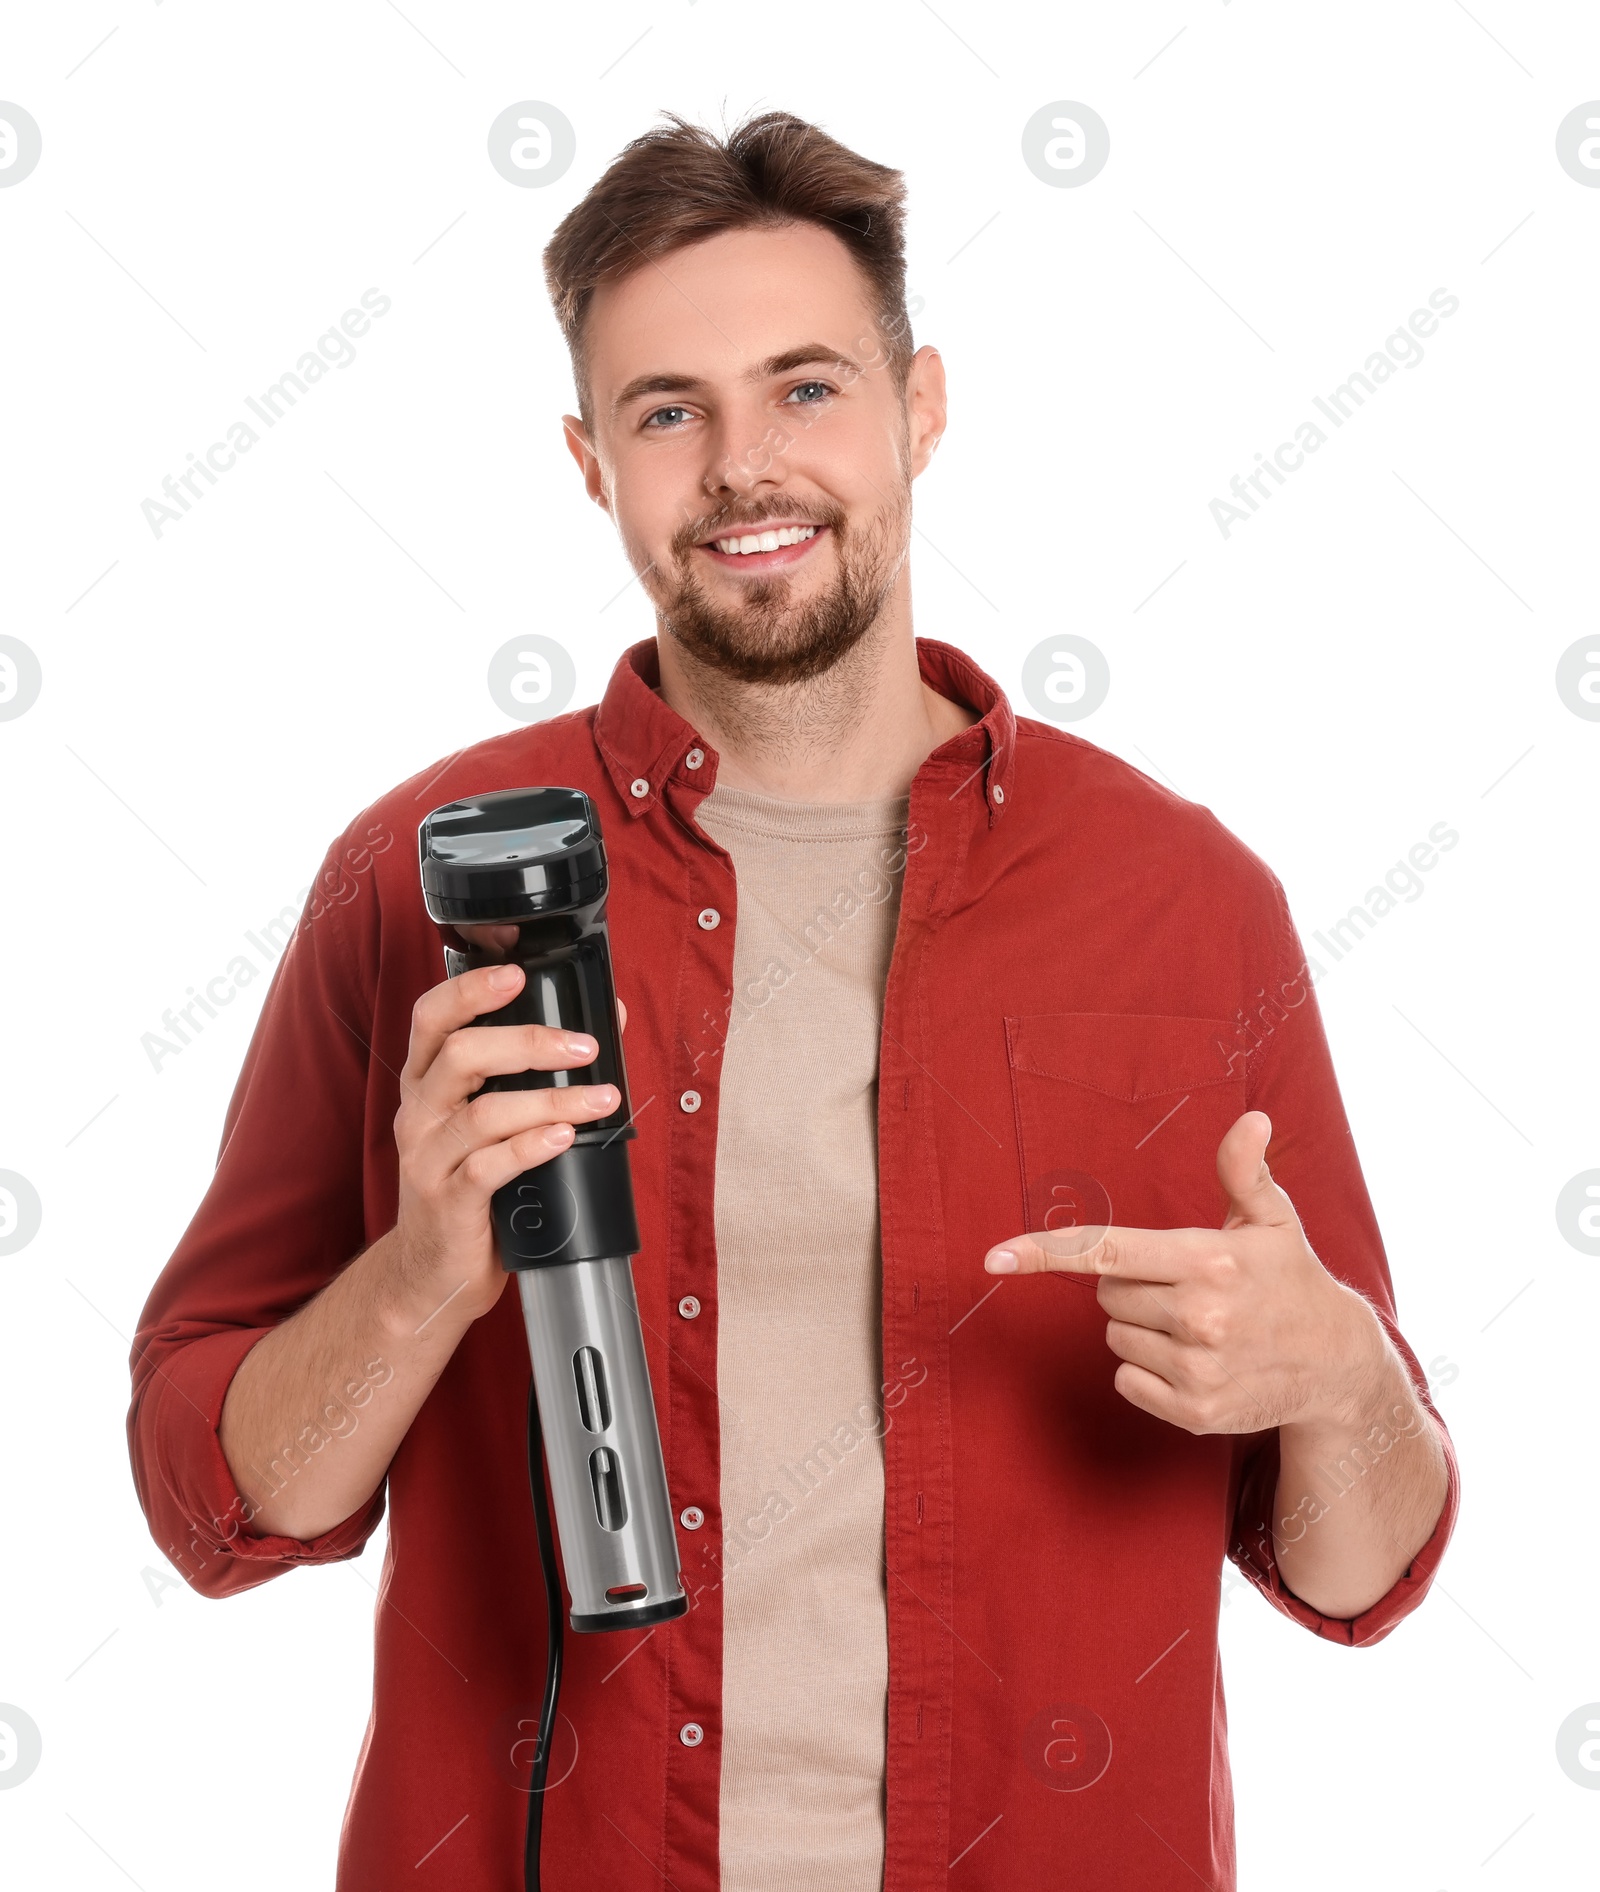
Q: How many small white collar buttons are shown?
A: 3